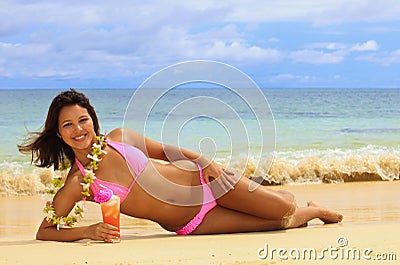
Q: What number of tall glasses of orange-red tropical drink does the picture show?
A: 1